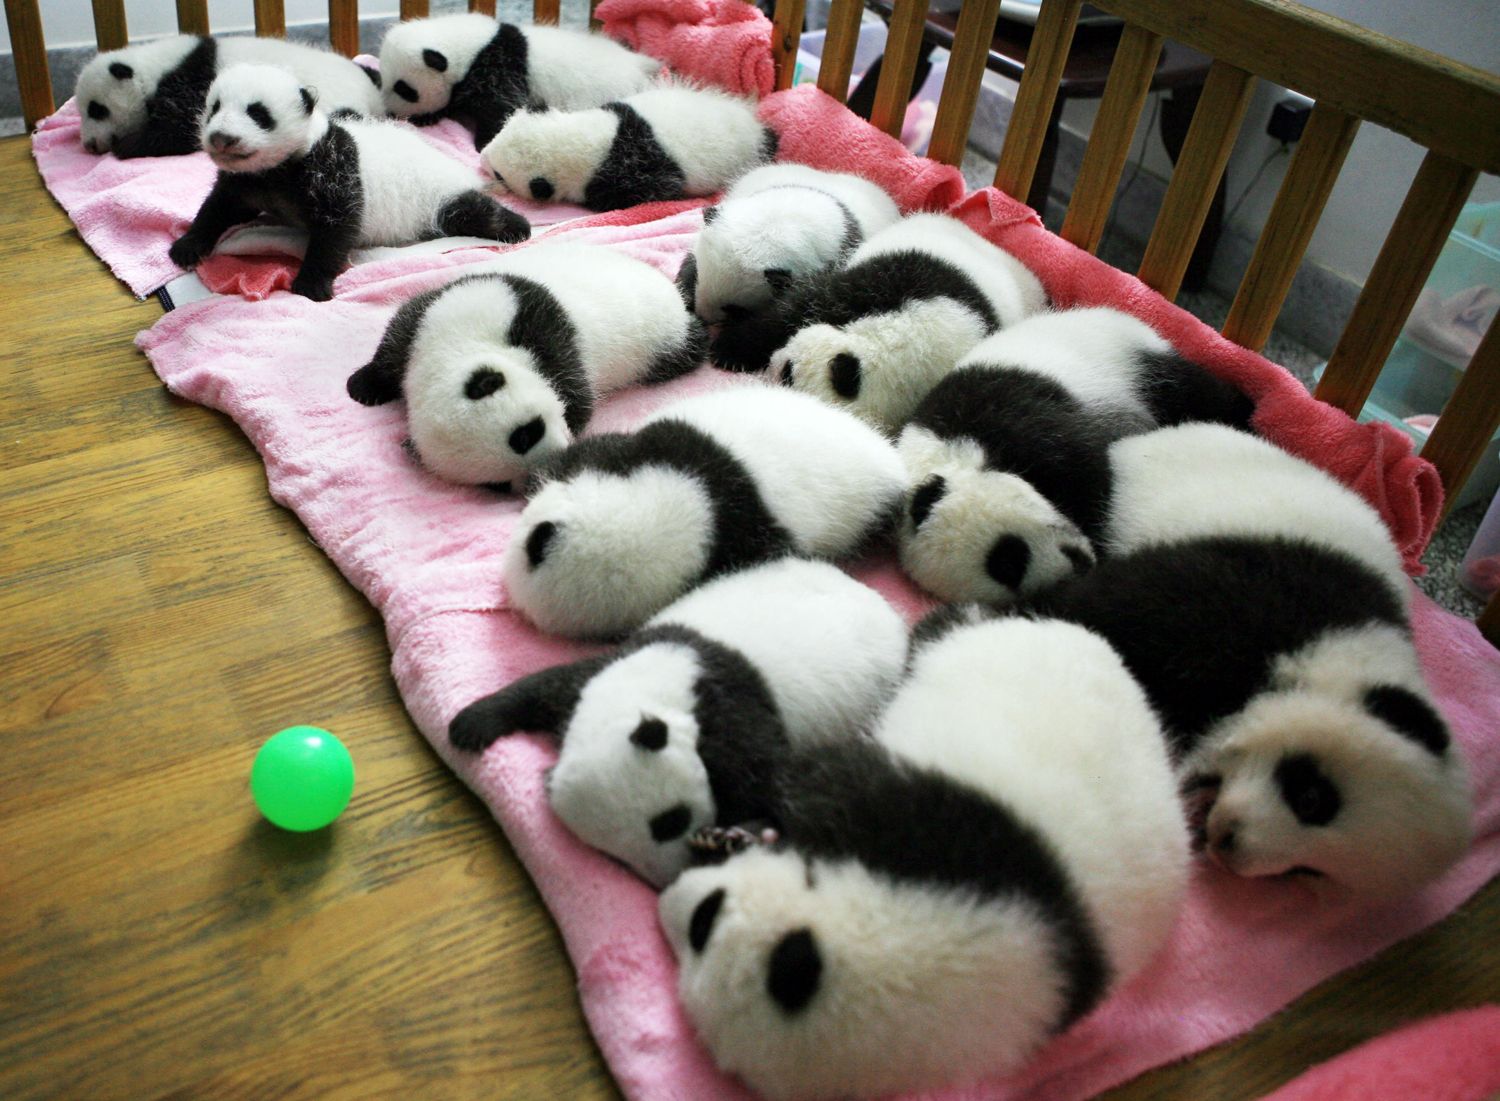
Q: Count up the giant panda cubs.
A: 12